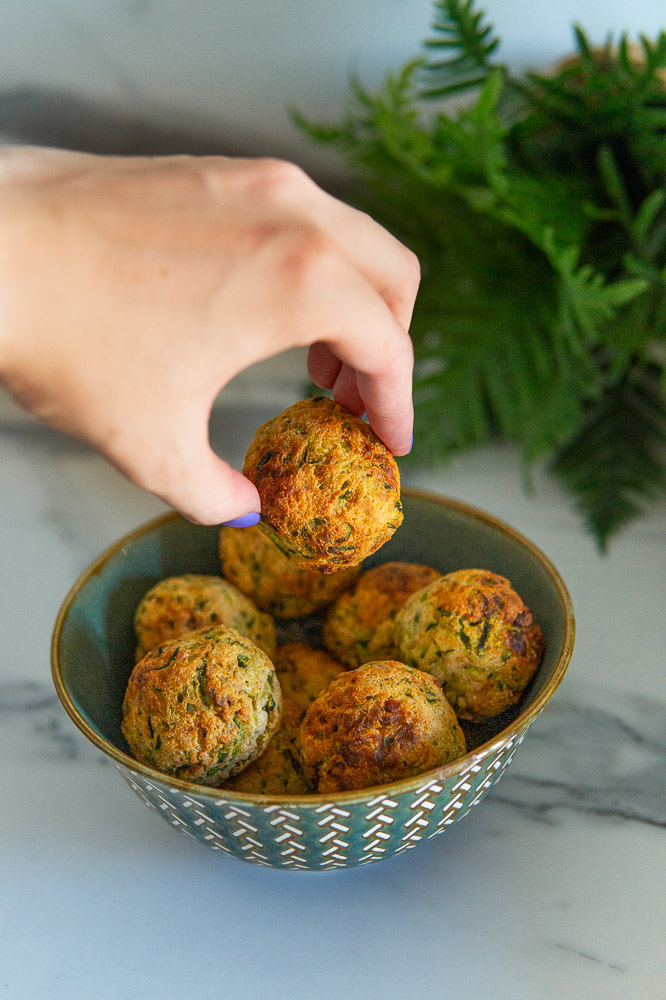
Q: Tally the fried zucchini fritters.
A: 8